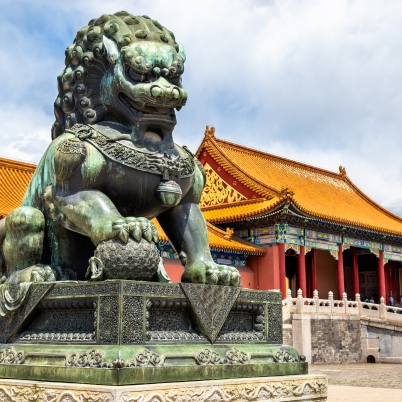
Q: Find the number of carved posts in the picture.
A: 7